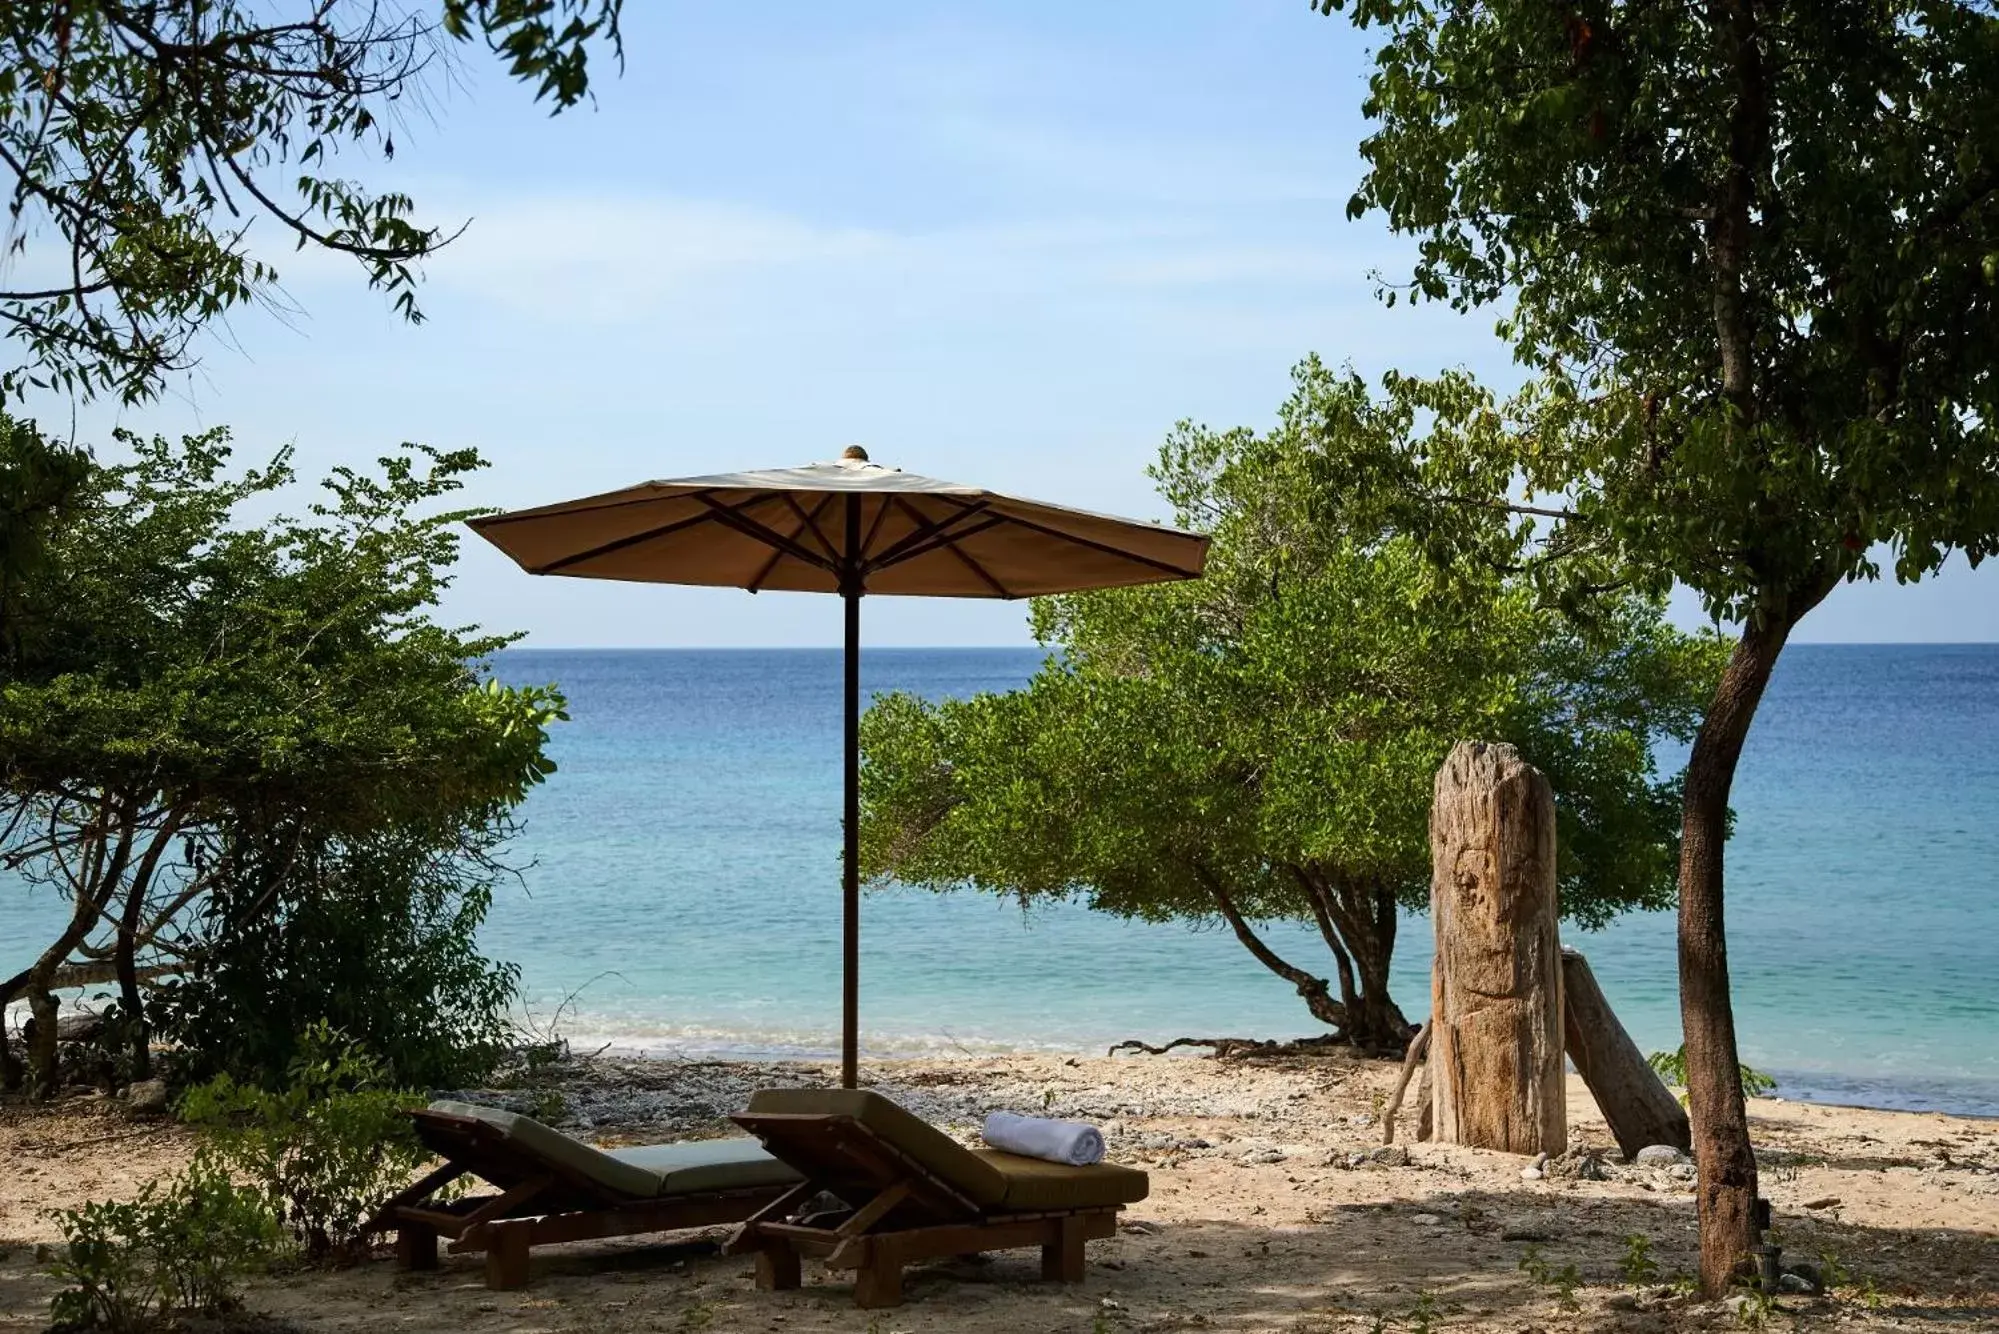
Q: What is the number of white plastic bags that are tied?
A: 0